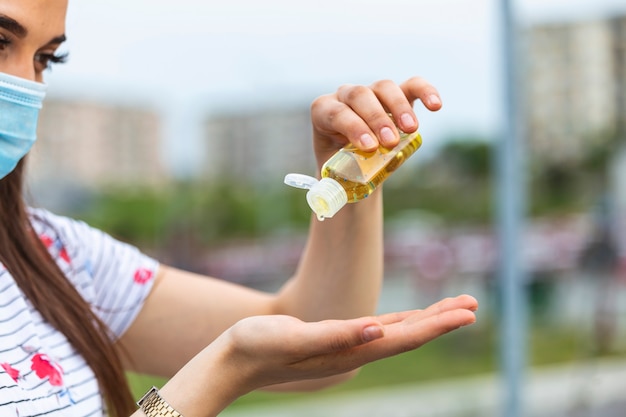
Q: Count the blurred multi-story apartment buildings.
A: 3